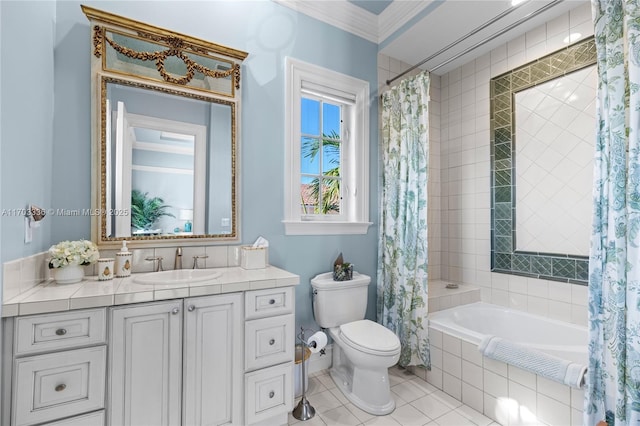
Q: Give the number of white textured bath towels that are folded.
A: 1